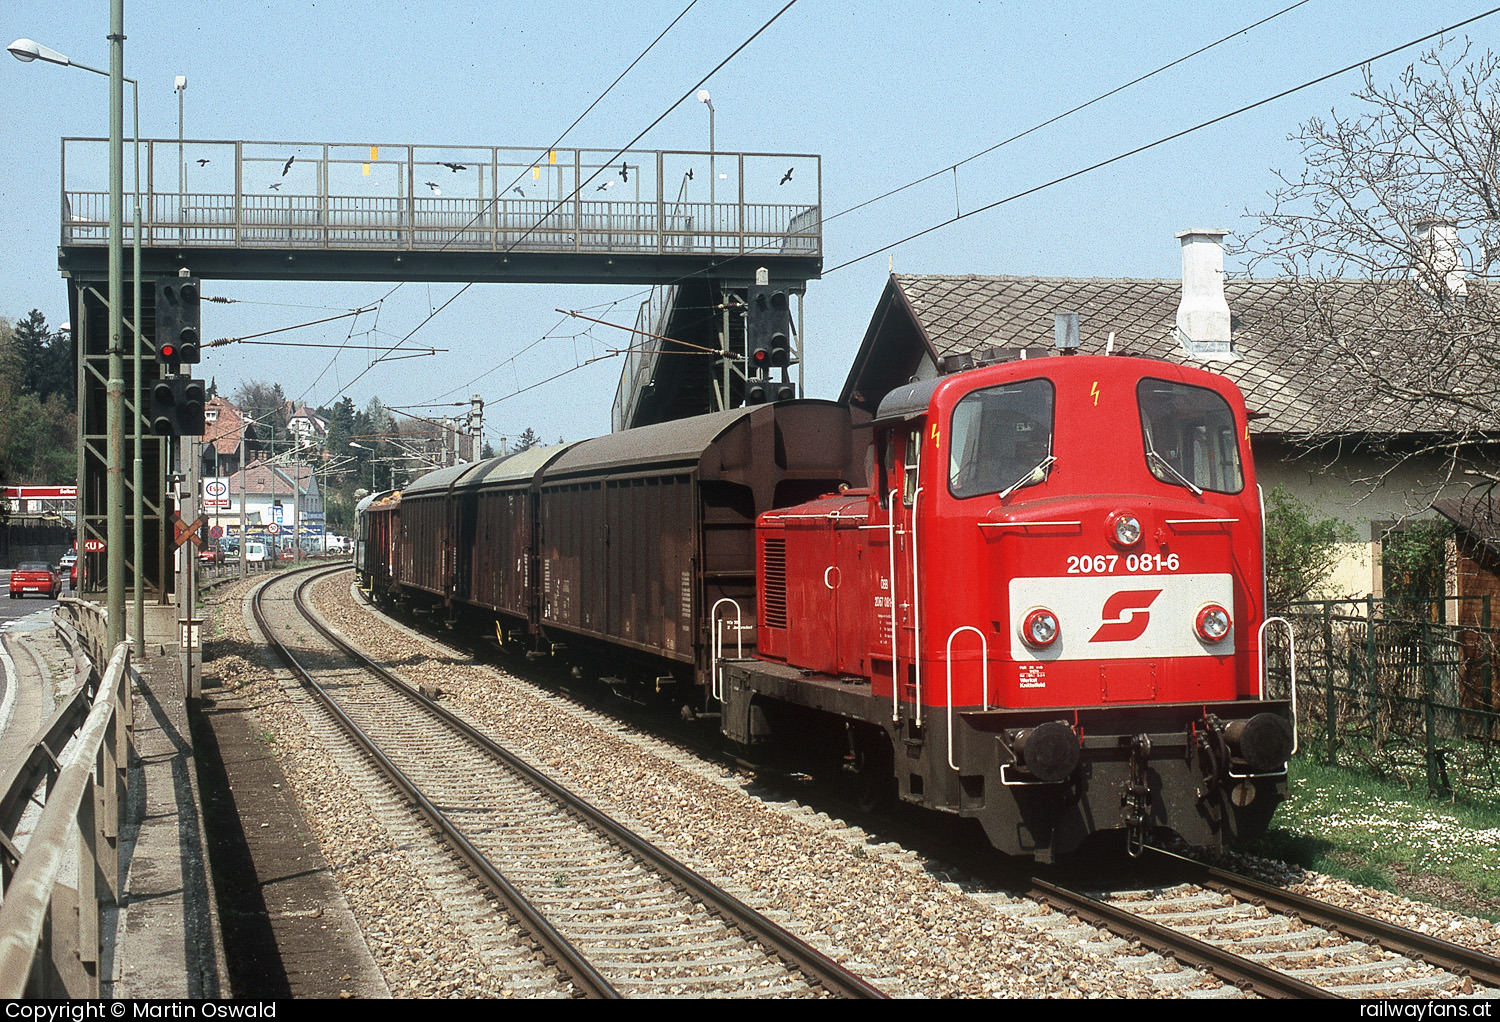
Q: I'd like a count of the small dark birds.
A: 10